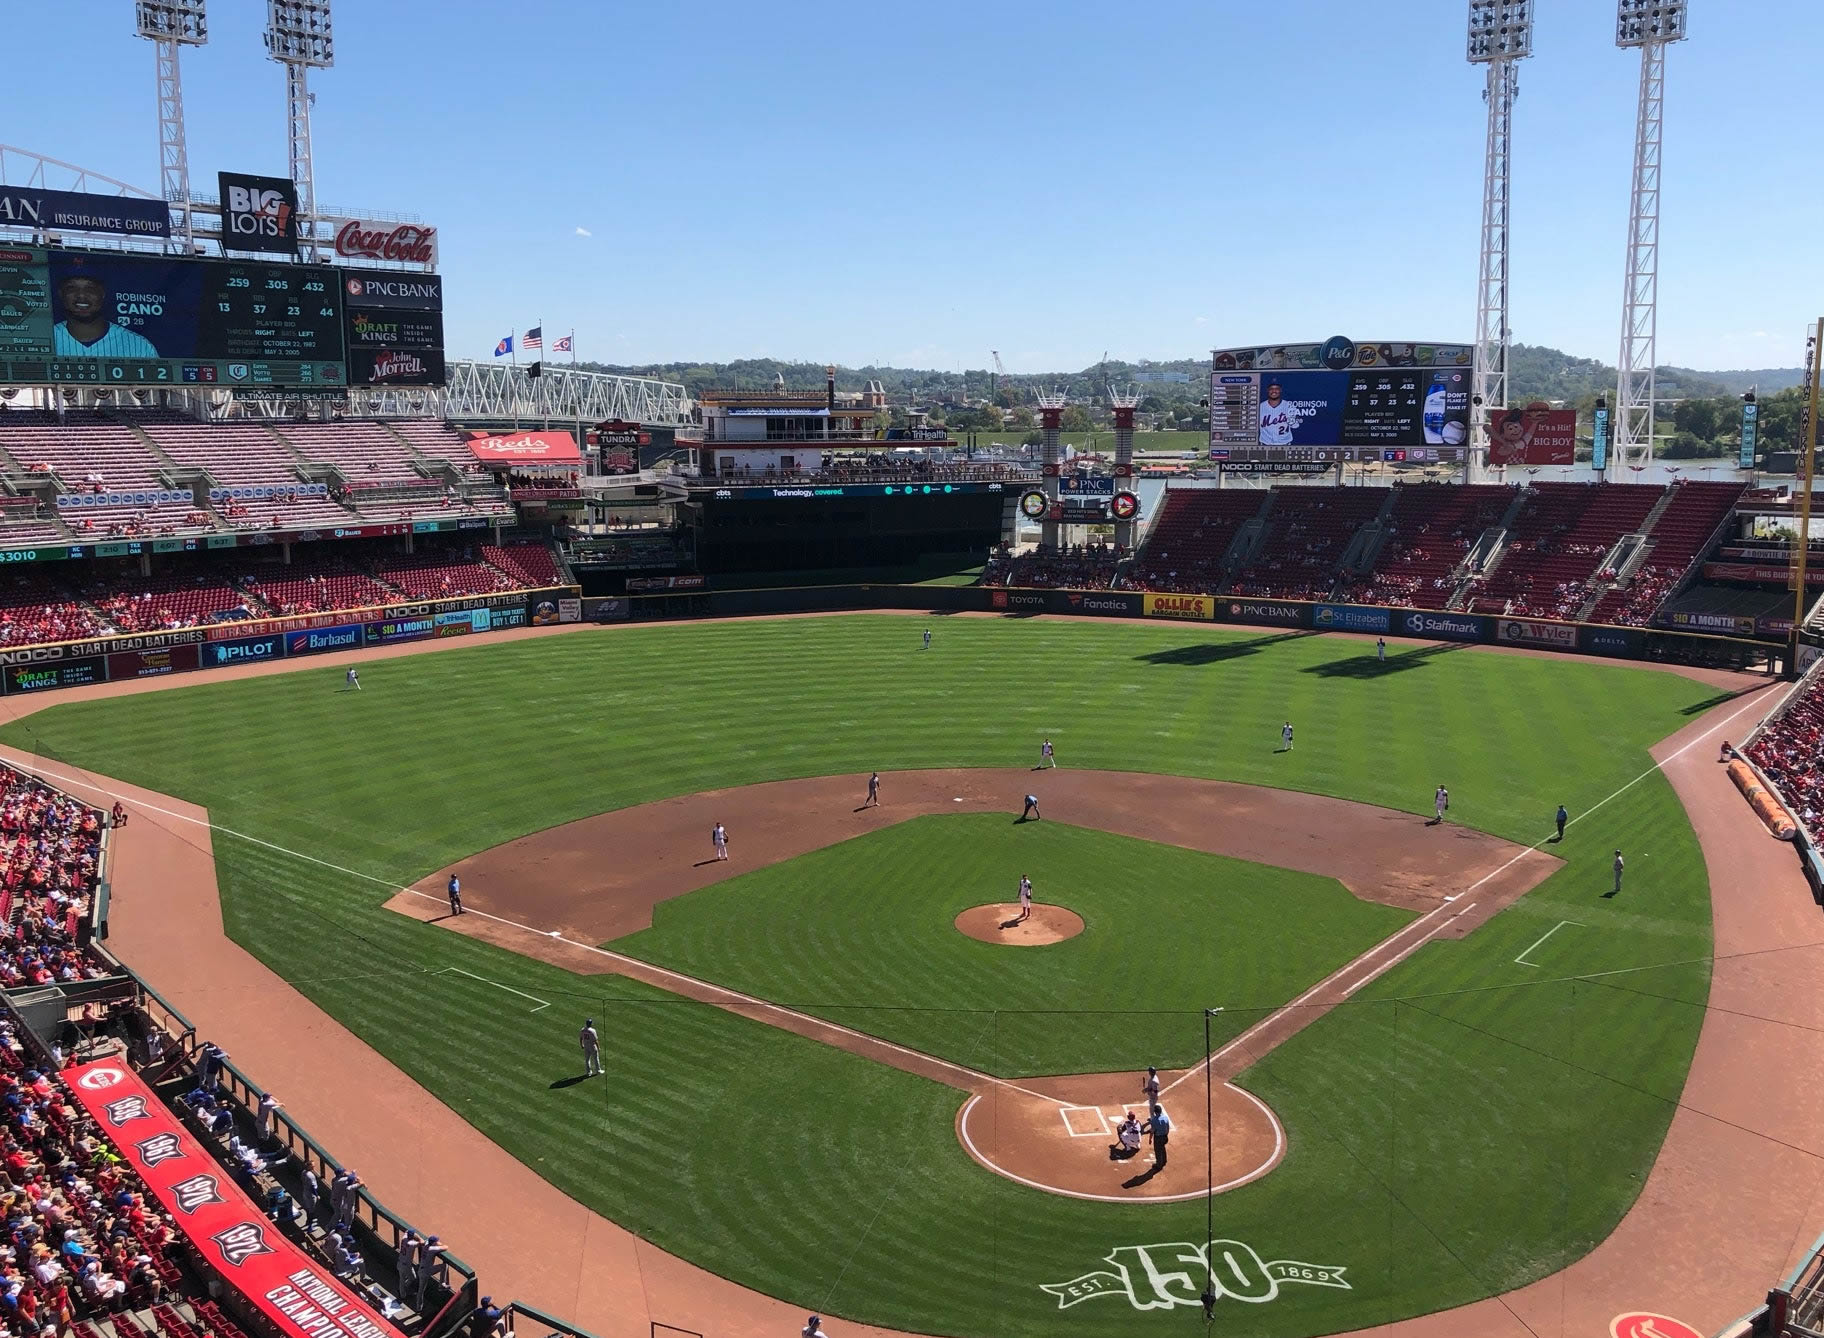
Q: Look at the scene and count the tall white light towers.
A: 4